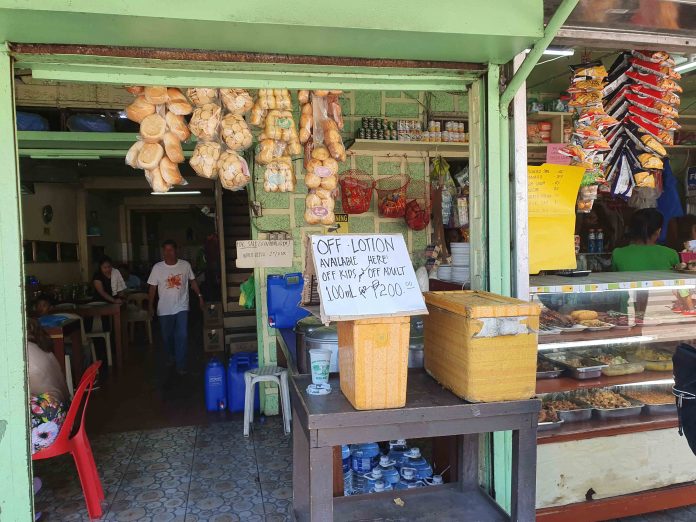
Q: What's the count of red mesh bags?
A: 3